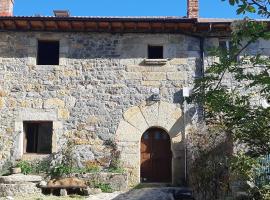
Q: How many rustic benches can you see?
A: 1